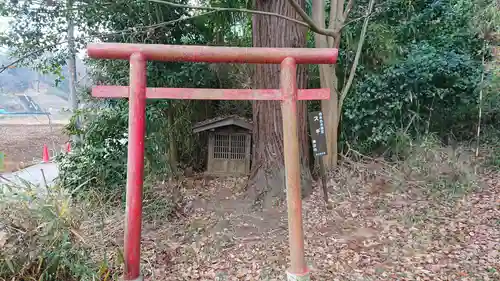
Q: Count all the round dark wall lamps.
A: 0